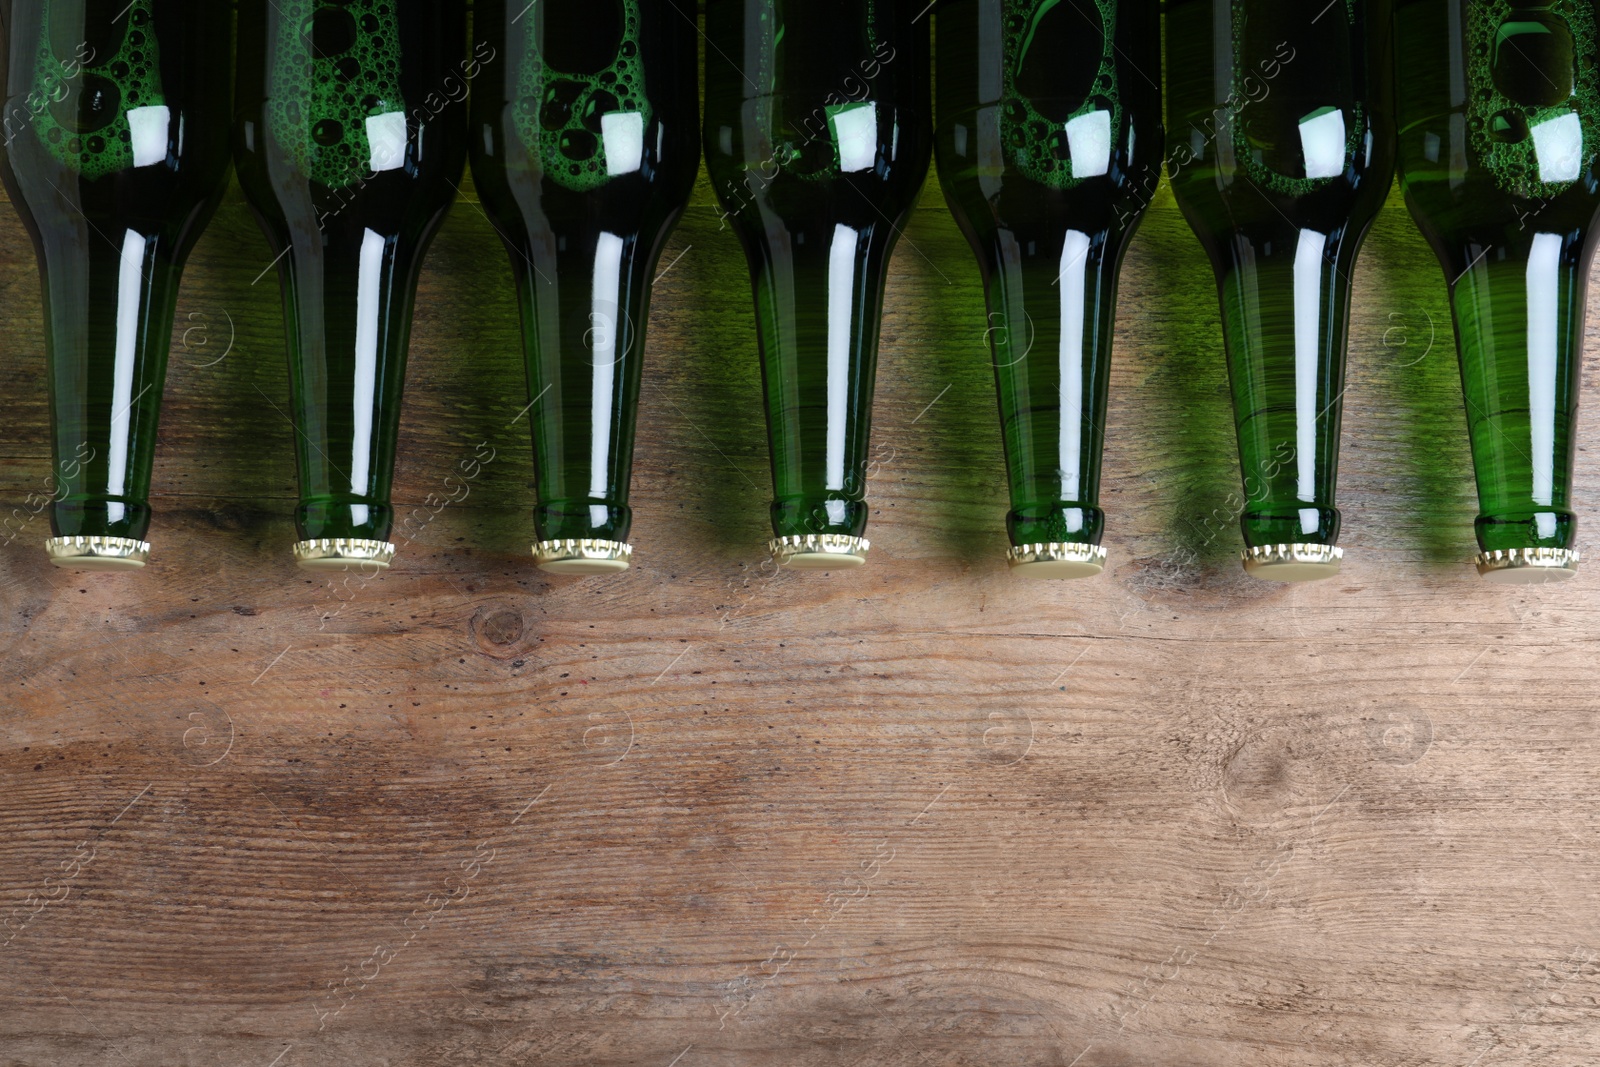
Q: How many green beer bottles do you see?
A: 7